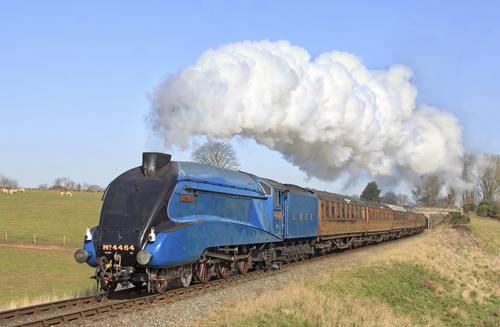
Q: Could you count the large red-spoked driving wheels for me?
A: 3